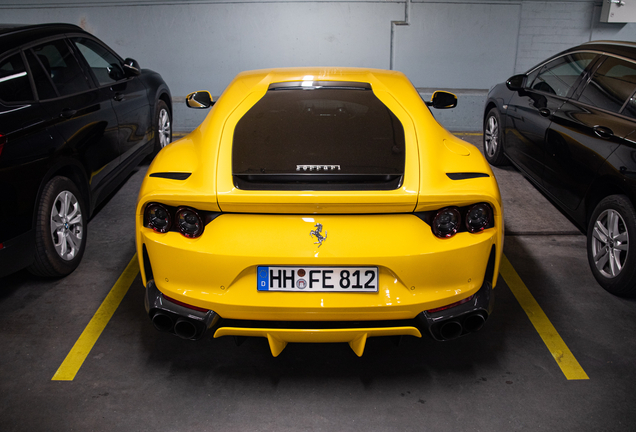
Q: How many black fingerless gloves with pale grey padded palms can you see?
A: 0